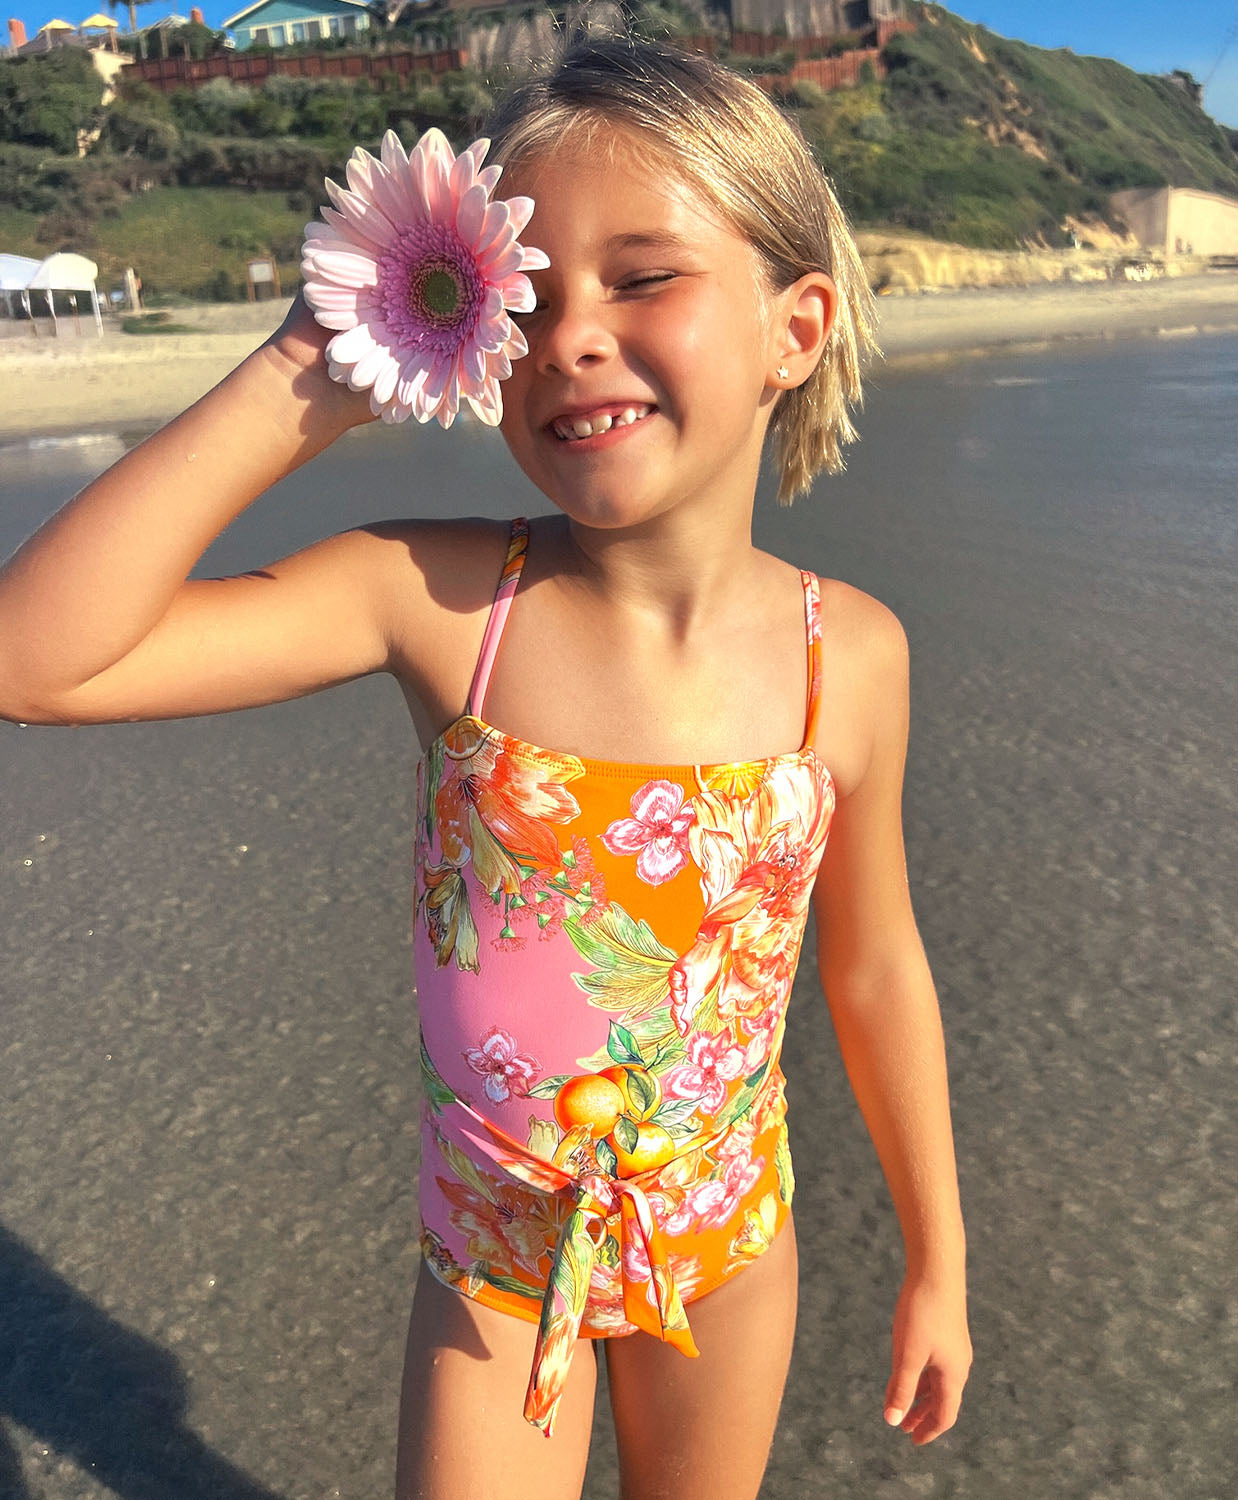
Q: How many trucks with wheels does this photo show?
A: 0